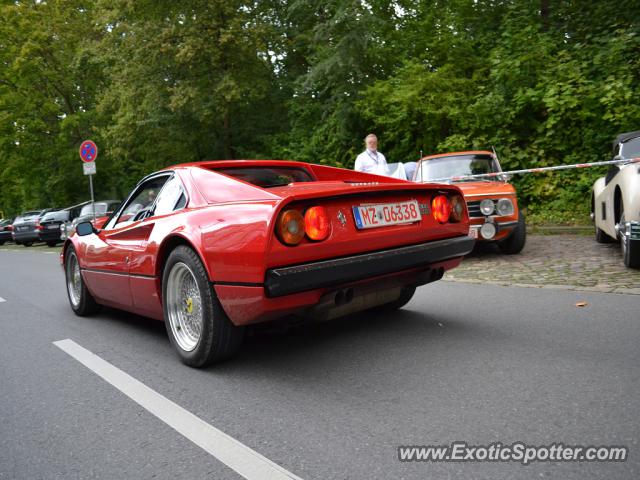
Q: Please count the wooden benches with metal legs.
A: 0